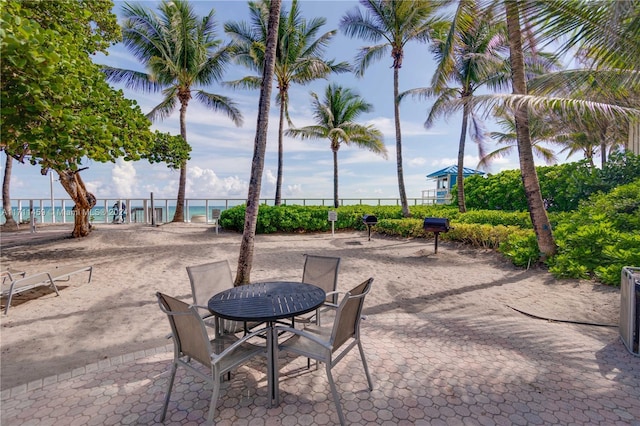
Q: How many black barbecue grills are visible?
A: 2